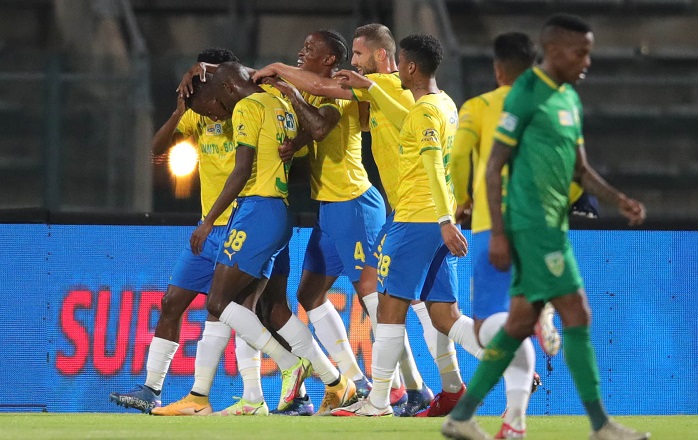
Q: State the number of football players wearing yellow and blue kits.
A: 7